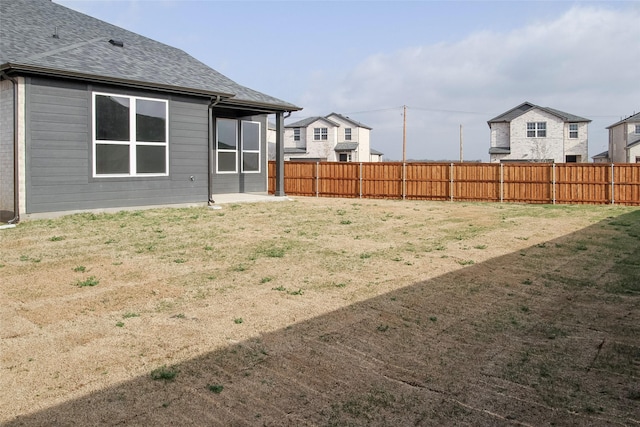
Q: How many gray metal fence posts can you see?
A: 7